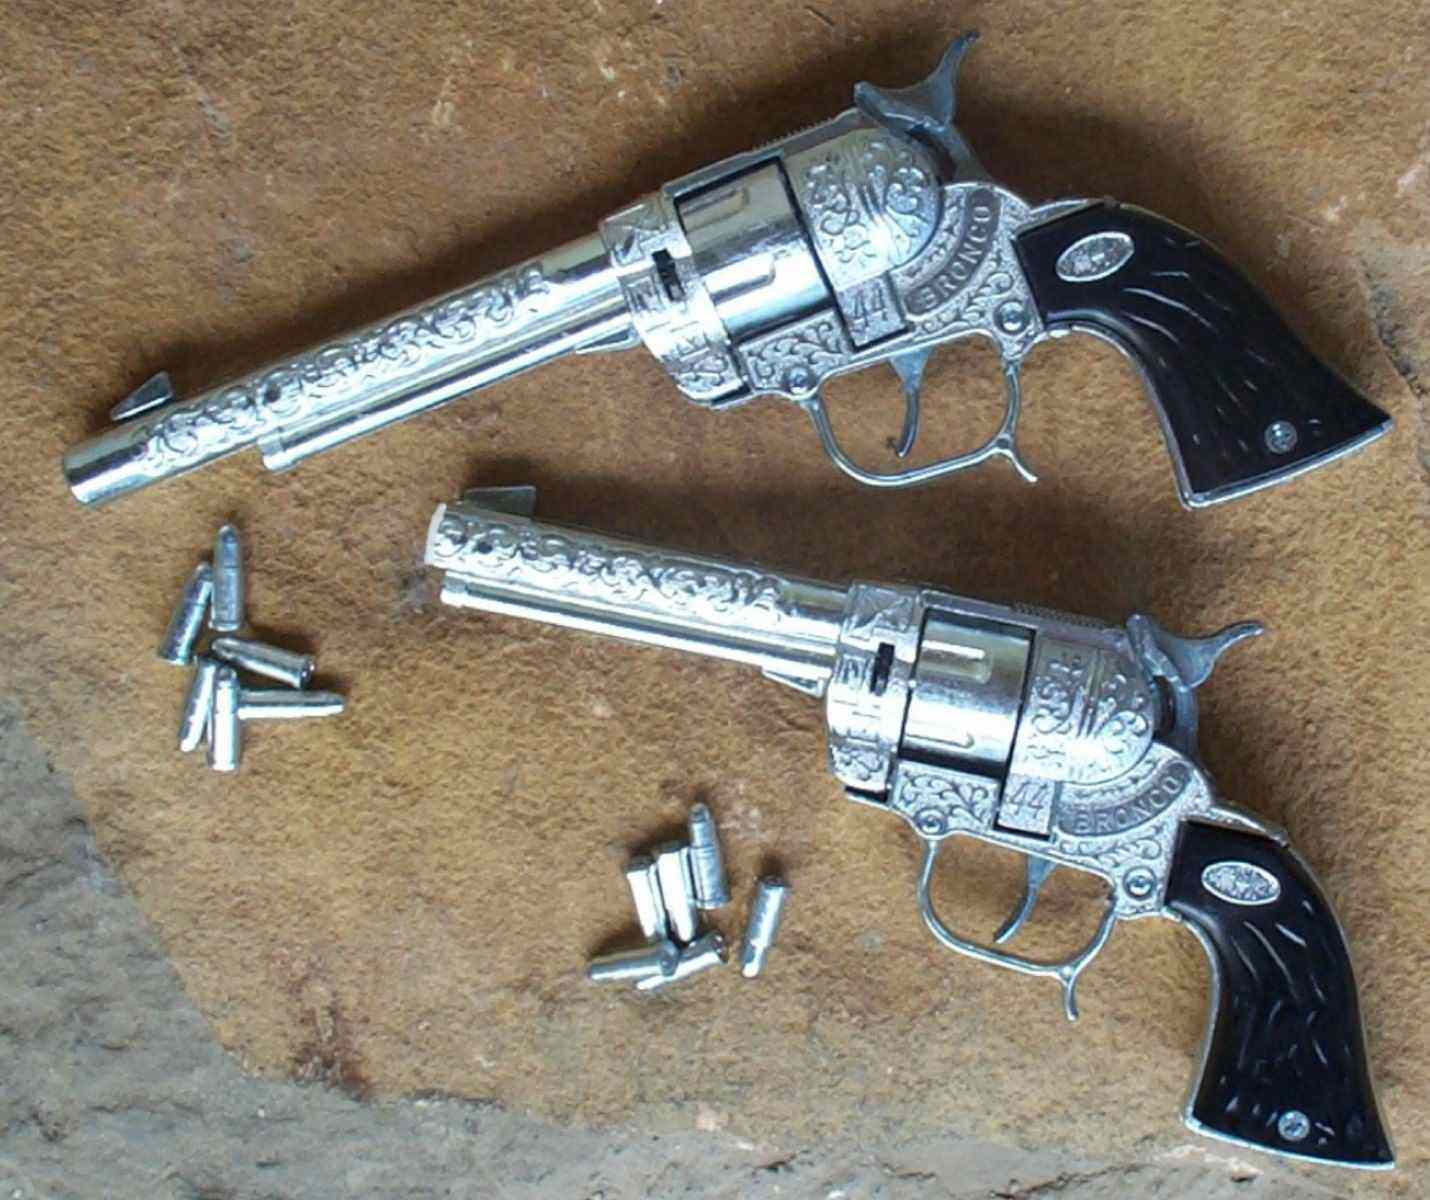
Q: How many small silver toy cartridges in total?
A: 12